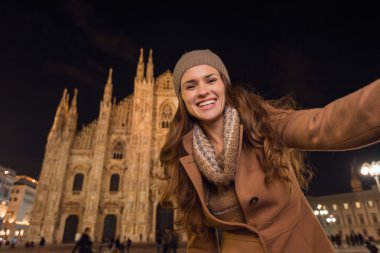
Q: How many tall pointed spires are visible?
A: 5